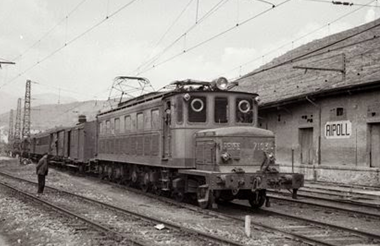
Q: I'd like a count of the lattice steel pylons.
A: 3